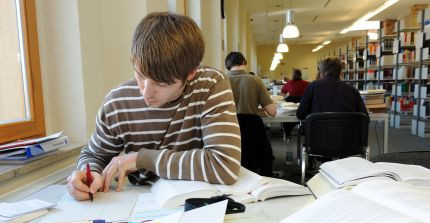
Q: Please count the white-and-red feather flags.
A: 0